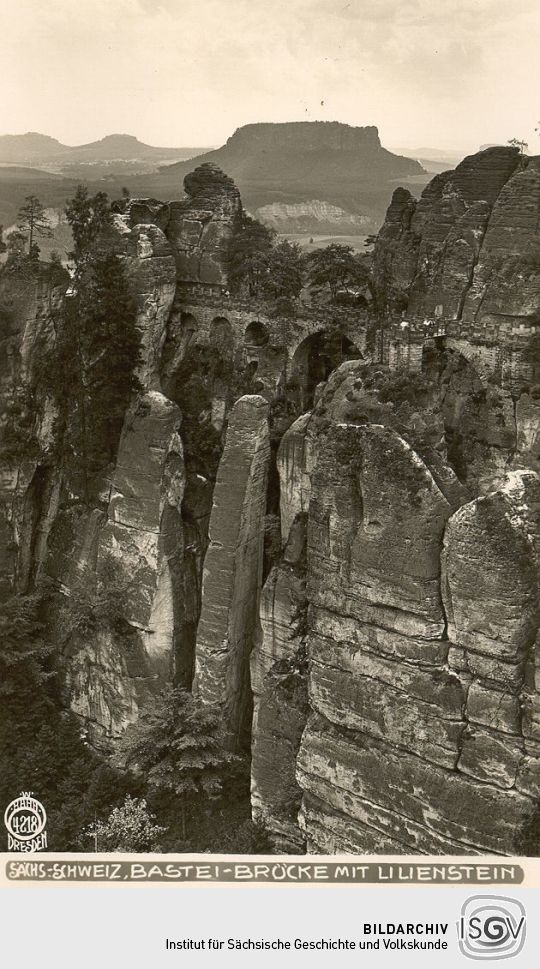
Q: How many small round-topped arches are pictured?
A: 3